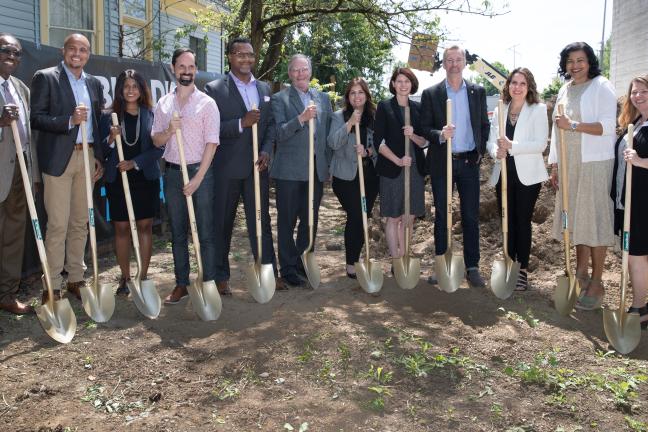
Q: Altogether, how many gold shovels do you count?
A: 12